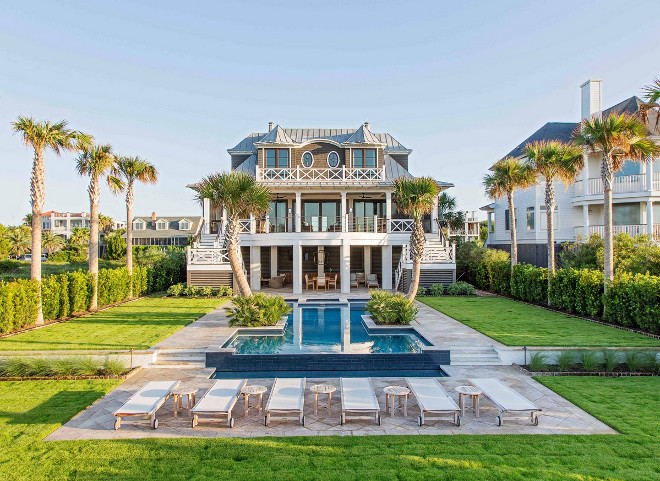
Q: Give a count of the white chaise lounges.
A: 6